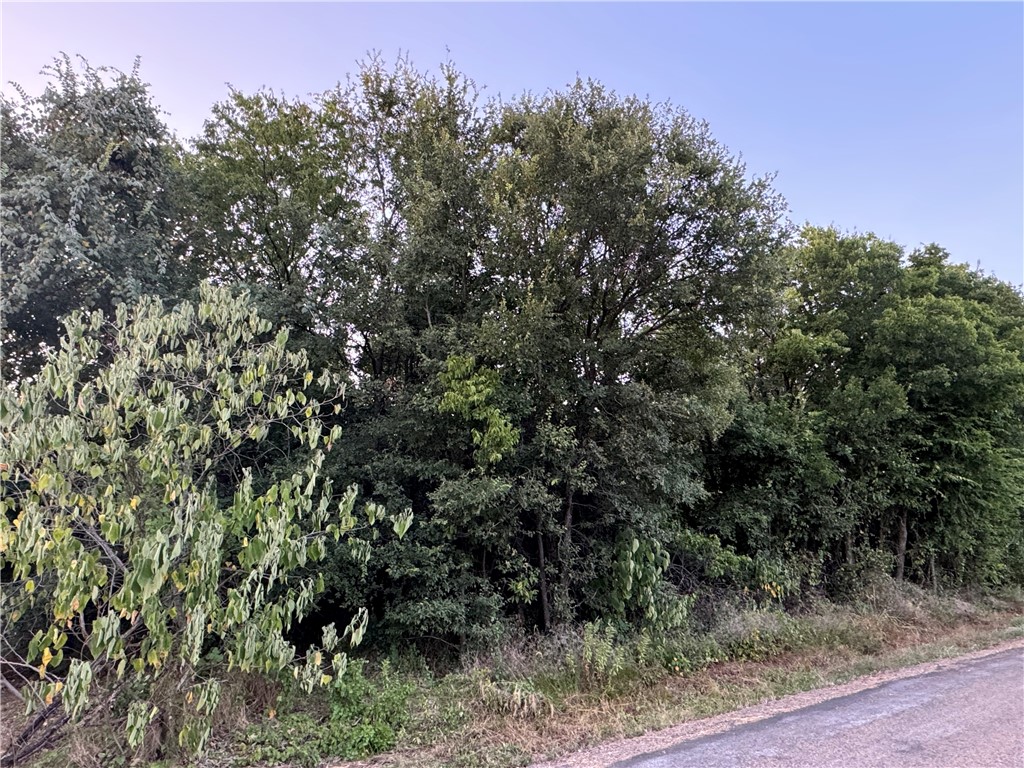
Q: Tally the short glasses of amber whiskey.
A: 0